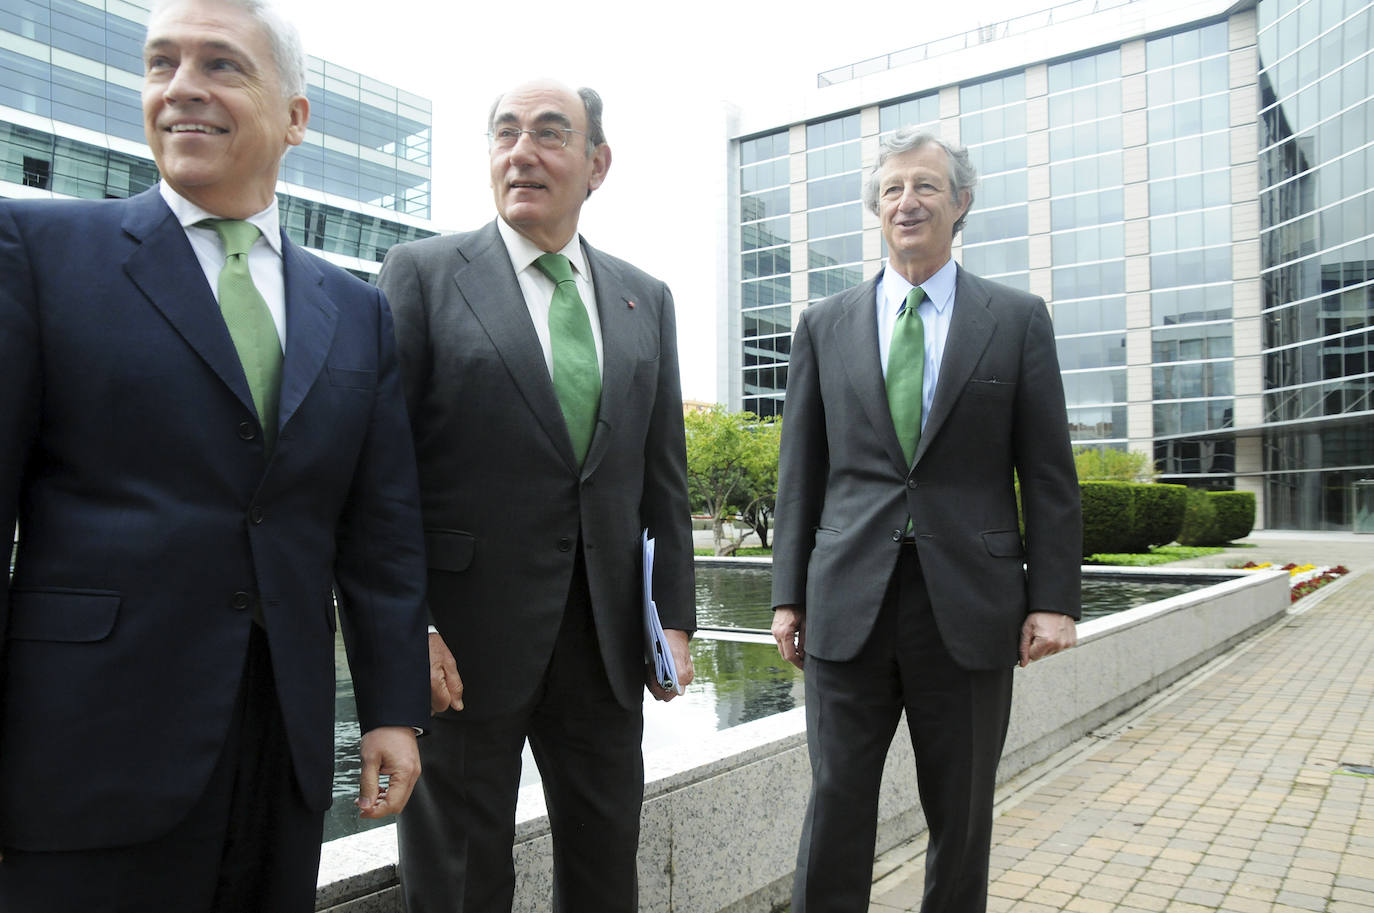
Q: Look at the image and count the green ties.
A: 3